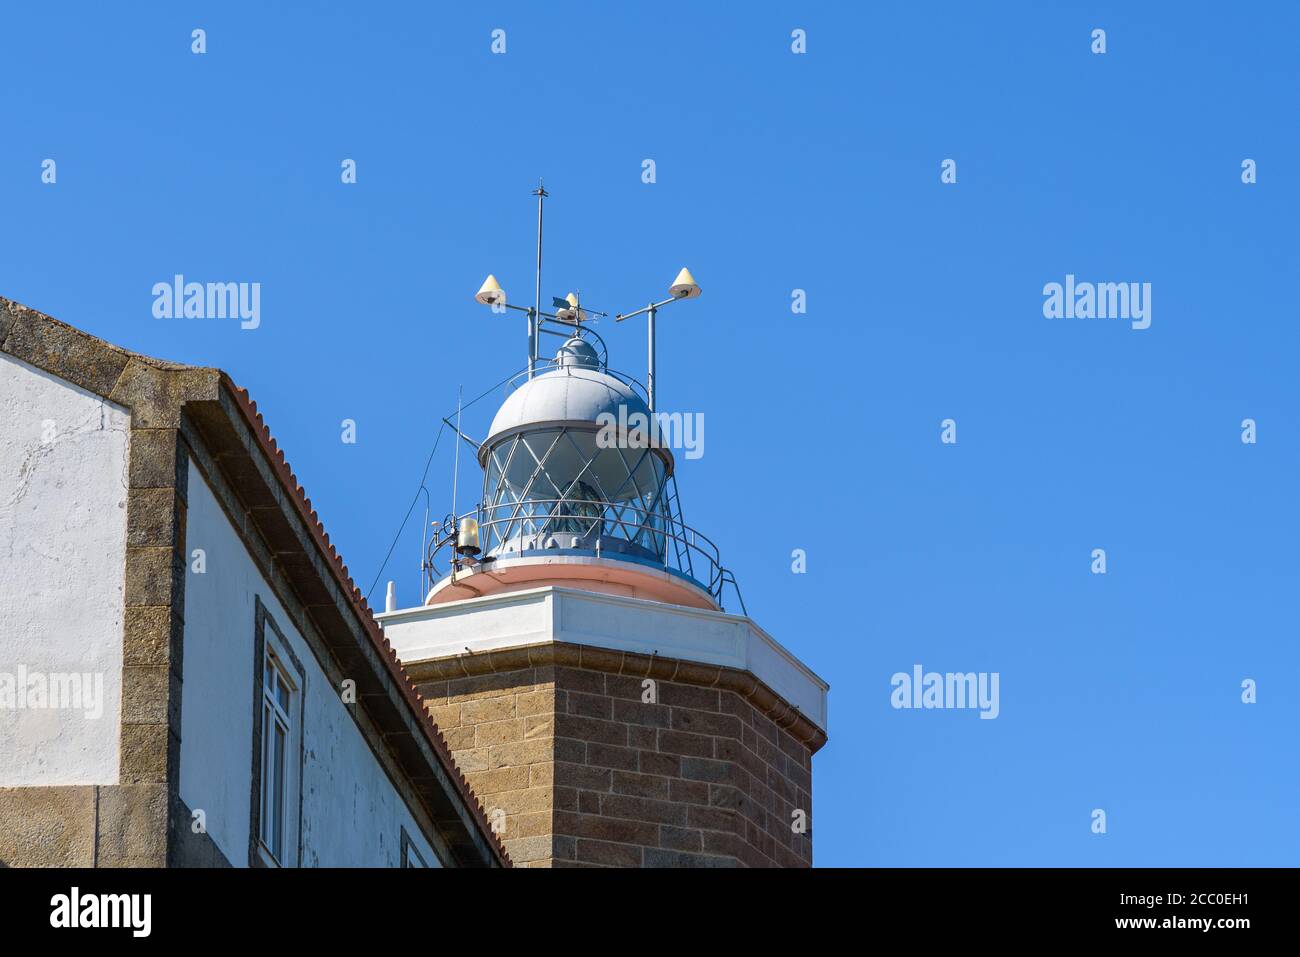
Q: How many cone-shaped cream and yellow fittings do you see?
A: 3